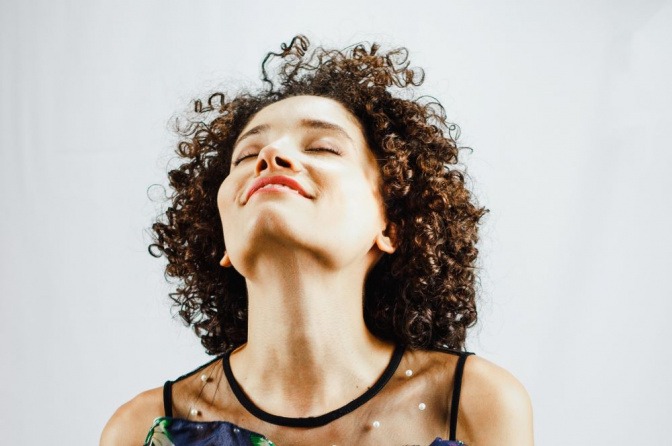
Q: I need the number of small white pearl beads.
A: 5